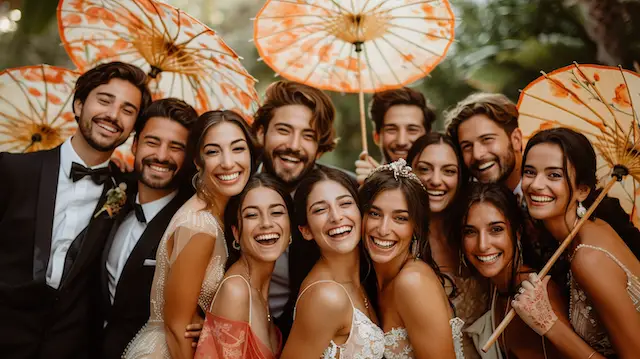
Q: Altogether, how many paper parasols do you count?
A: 4